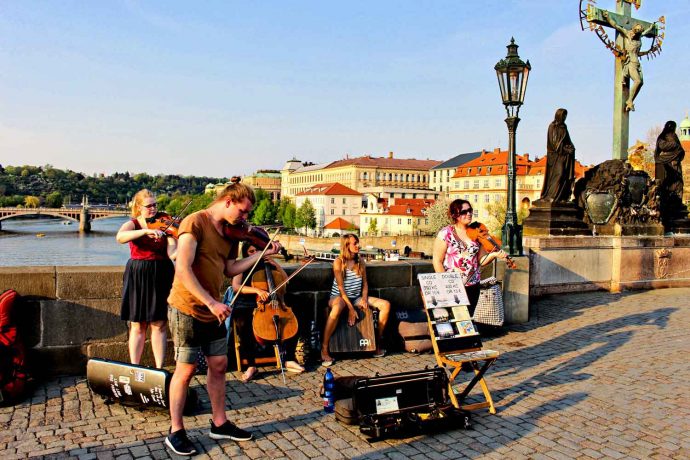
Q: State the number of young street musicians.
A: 5